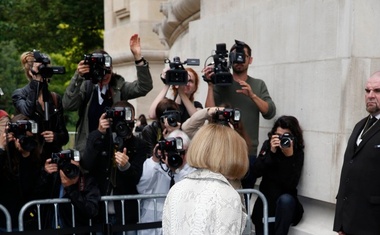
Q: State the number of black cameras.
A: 11